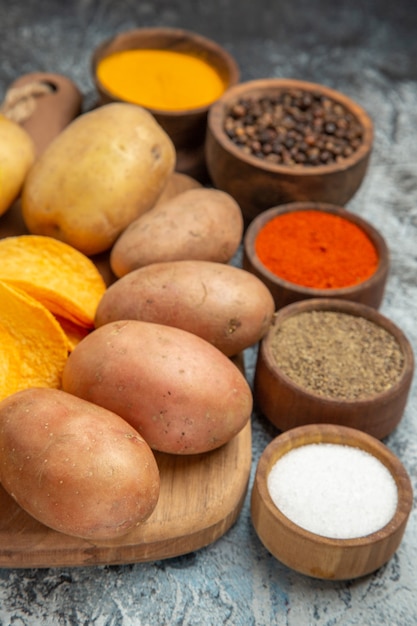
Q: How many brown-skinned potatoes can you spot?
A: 5